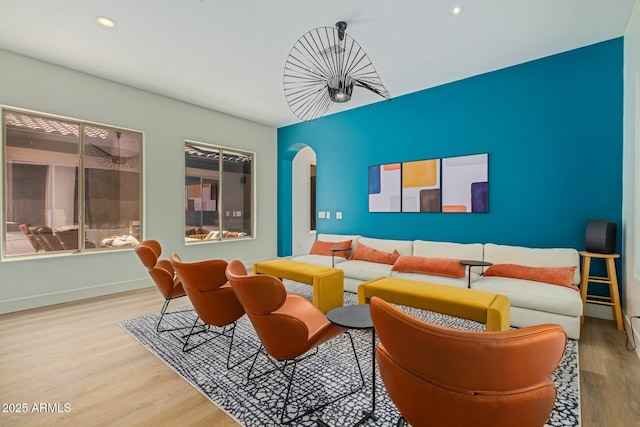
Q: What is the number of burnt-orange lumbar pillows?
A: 4